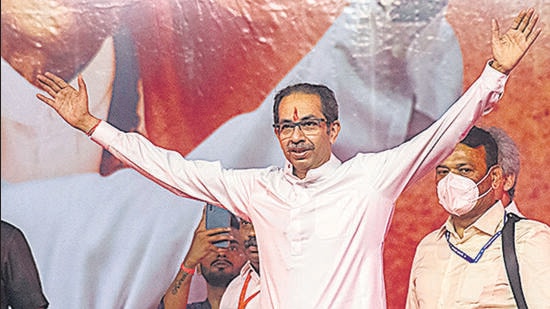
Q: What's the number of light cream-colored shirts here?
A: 1